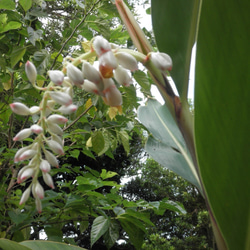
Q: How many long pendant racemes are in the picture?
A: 1